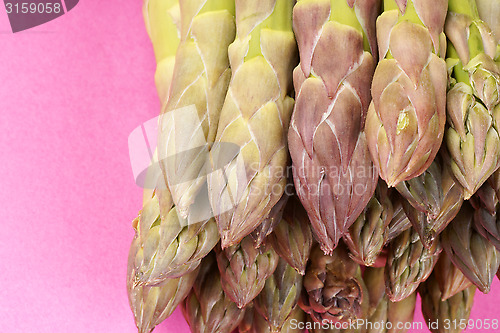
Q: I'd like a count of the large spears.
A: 5